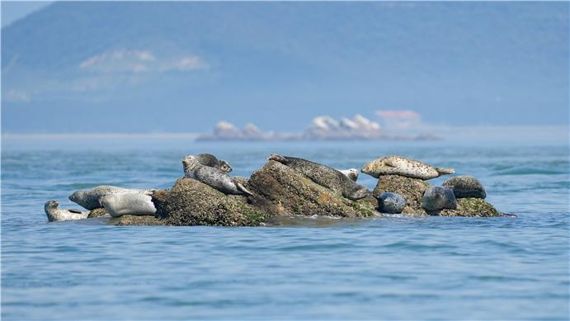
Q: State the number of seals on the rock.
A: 11